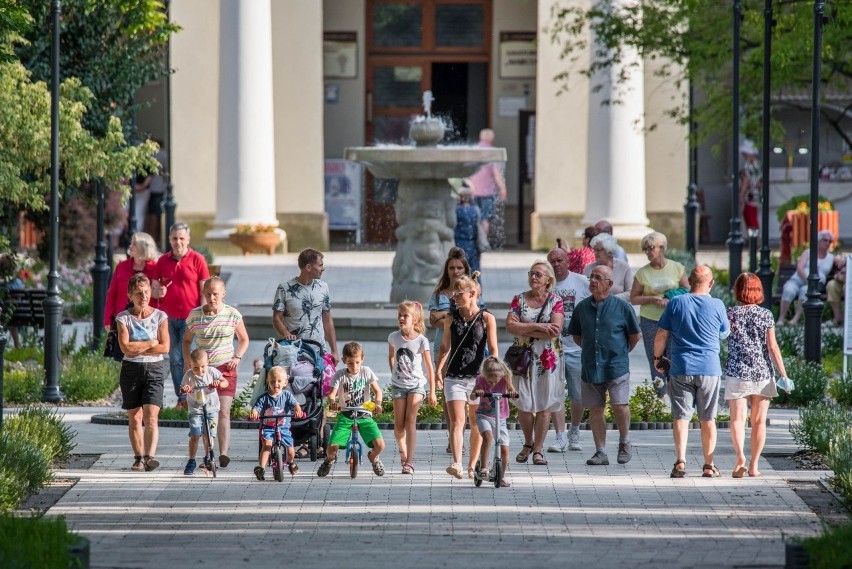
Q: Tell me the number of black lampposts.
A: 8